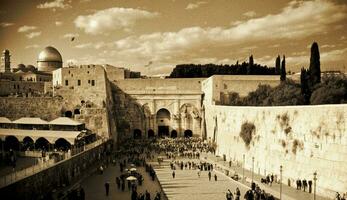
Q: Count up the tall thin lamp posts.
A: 4